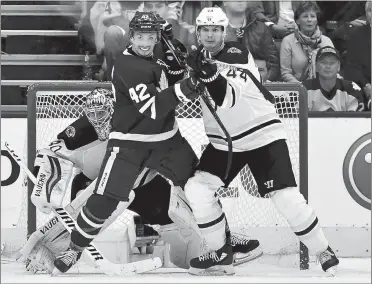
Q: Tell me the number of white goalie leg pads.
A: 2